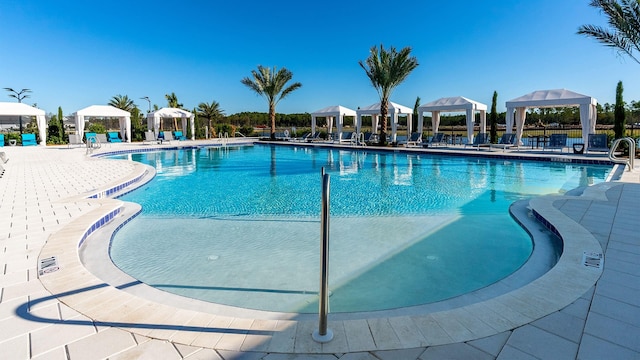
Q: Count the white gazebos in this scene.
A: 7